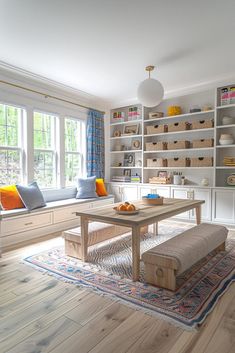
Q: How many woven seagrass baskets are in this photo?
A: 9